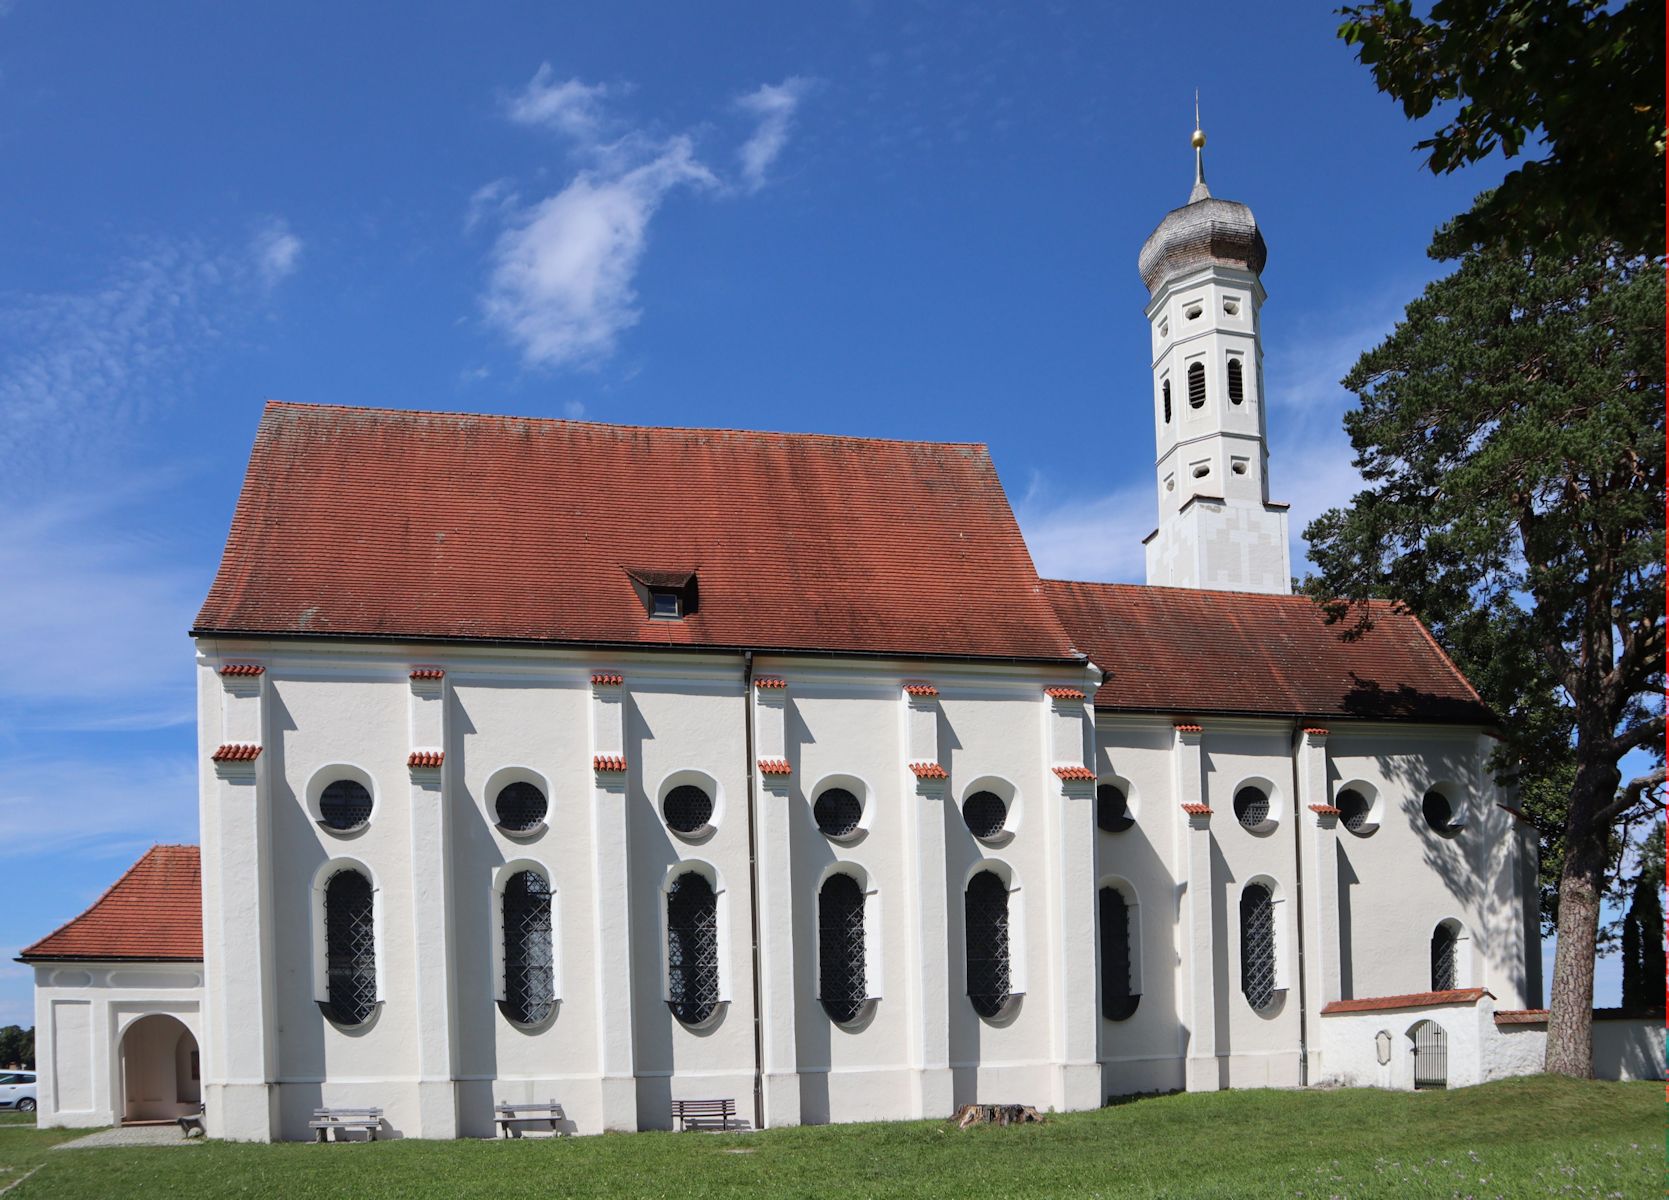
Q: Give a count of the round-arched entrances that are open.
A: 1